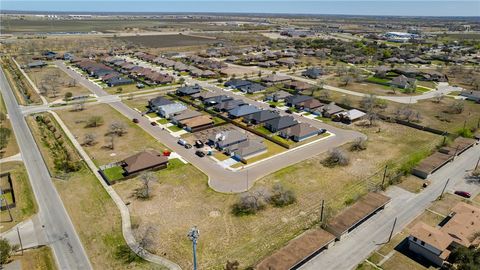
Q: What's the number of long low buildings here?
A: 4